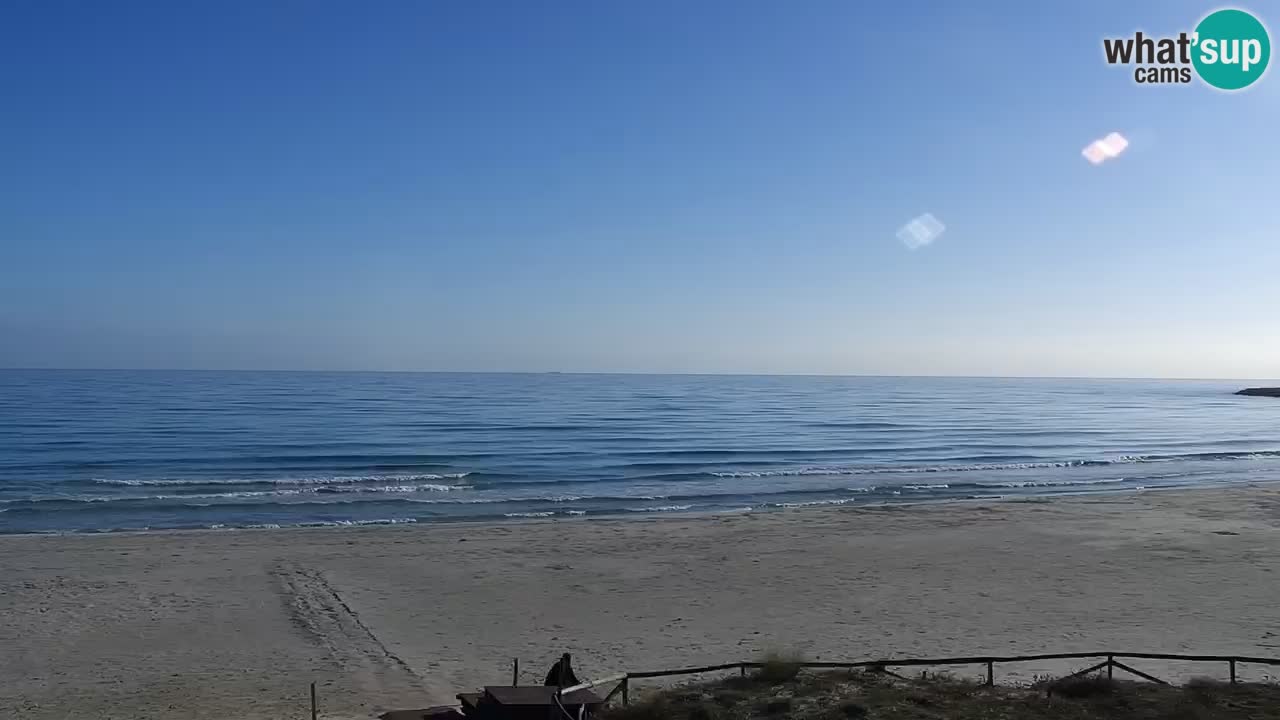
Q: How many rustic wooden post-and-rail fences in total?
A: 1